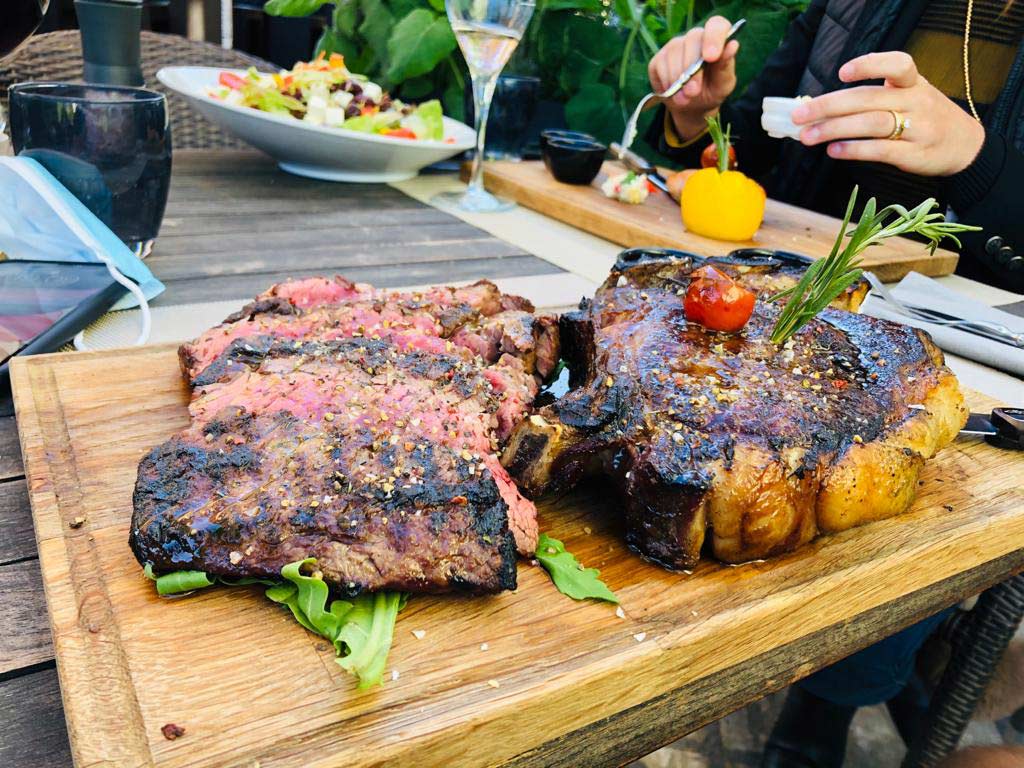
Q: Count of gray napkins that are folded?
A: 1